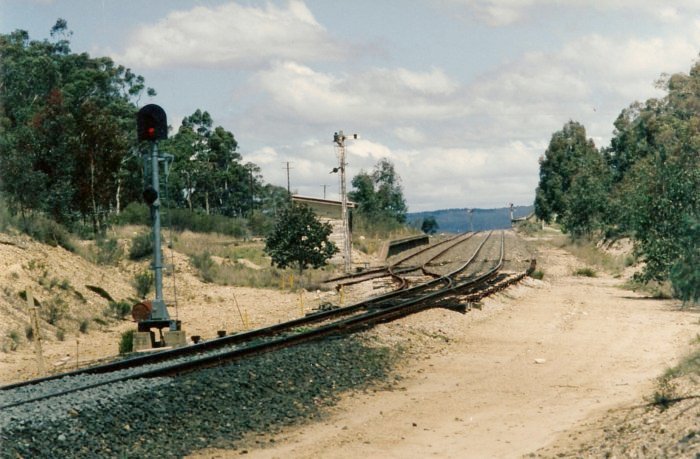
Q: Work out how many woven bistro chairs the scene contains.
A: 0